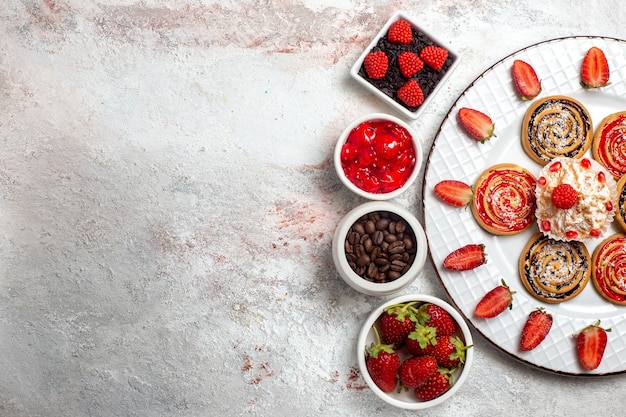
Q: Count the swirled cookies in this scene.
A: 6